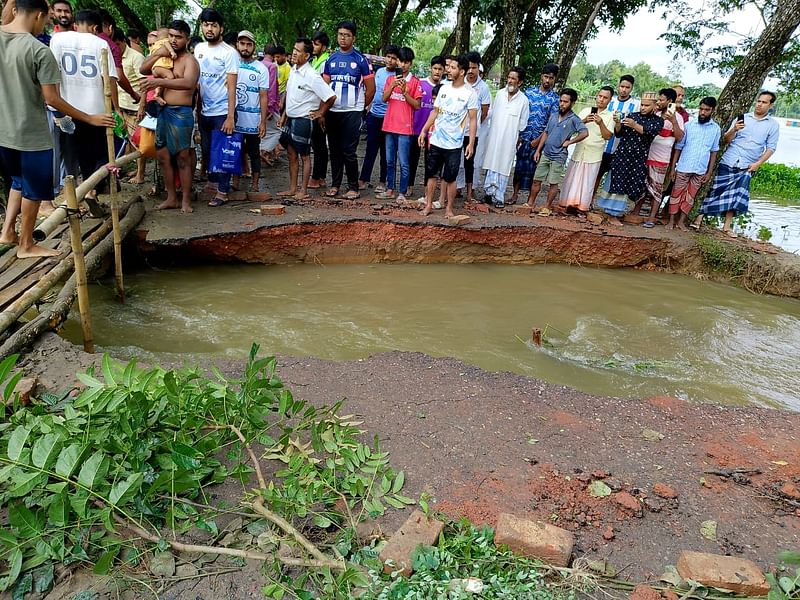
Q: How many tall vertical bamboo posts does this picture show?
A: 2